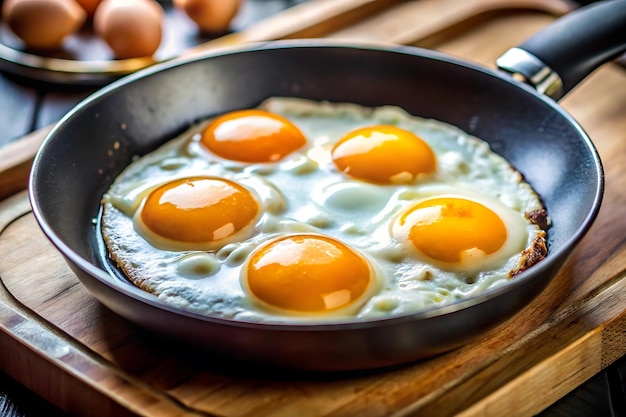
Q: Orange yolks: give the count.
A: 5